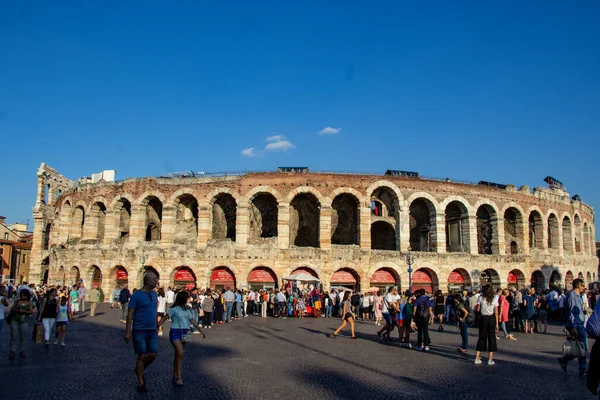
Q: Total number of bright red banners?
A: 10